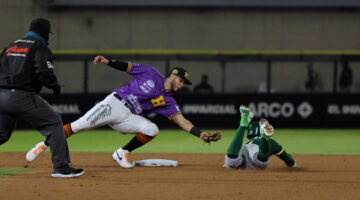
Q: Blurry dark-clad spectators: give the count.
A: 3